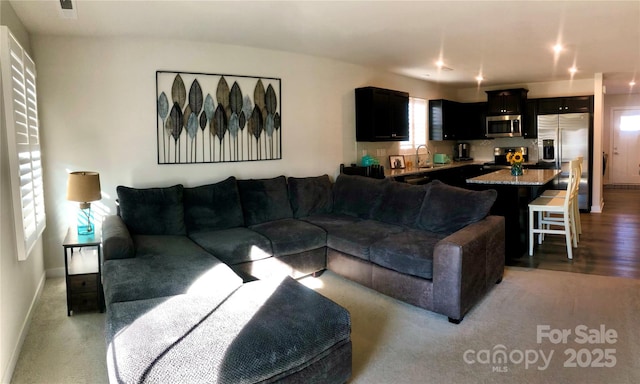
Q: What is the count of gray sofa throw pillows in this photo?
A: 7